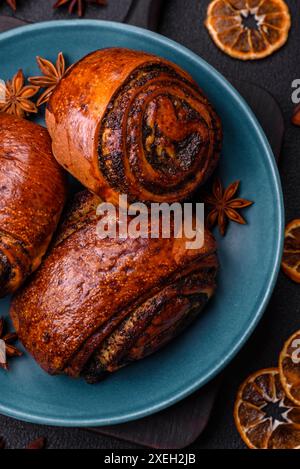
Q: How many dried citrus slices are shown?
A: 4